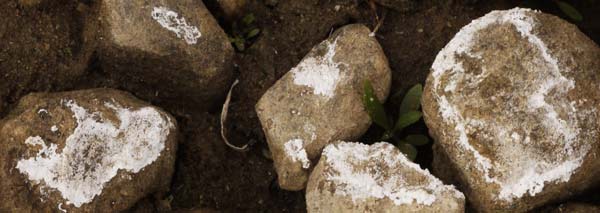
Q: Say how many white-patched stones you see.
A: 5